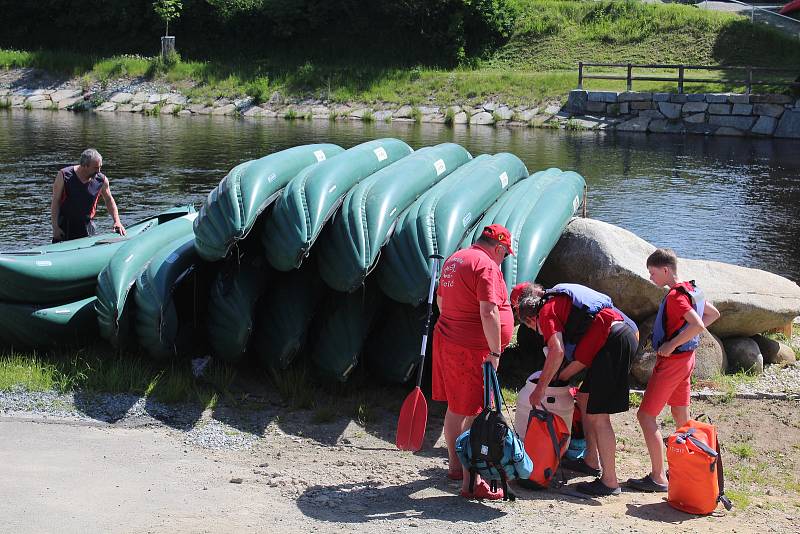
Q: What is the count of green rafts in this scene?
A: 13